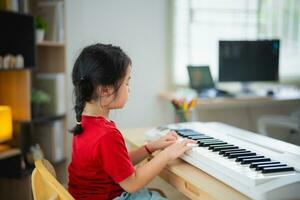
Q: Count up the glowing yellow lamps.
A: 1